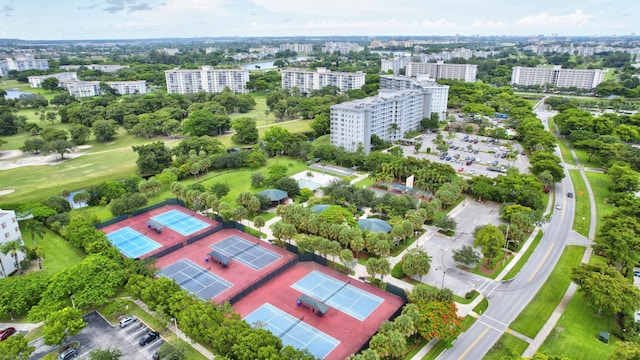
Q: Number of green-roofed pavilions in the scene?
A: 3